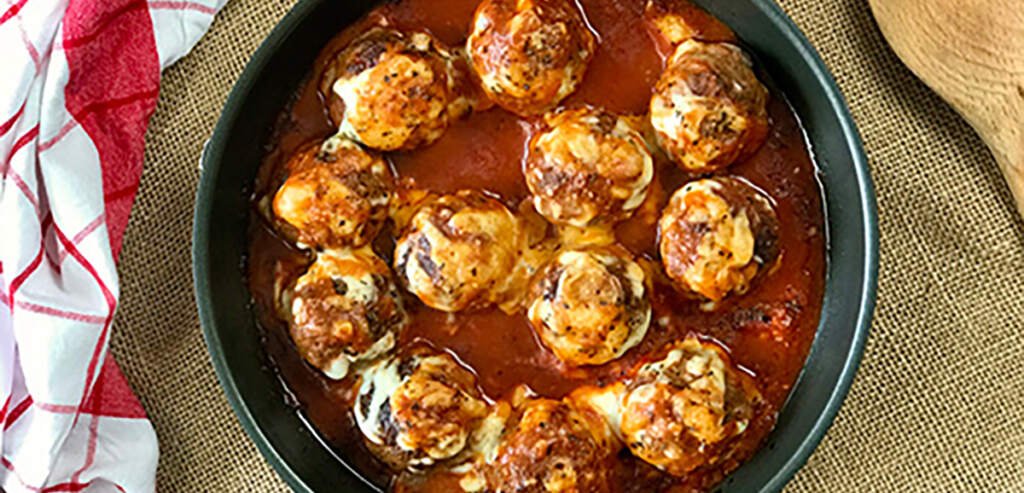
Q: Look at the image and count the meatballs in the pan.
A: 12